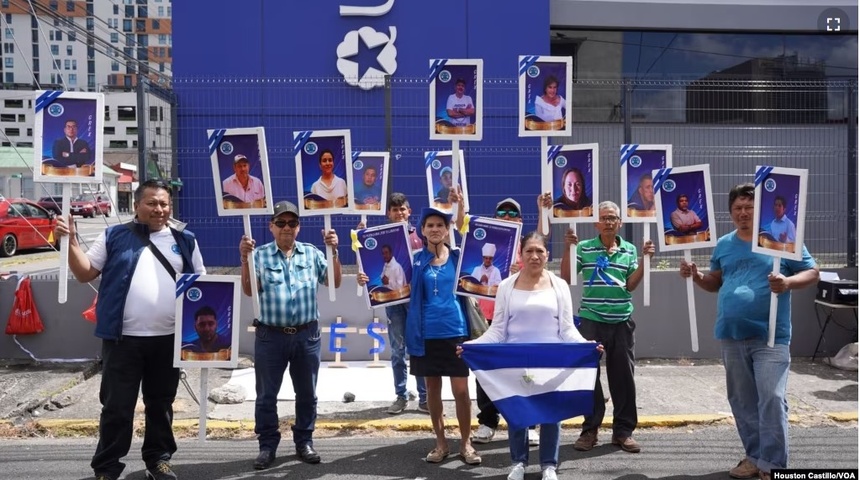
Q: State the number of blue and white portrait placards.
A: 14